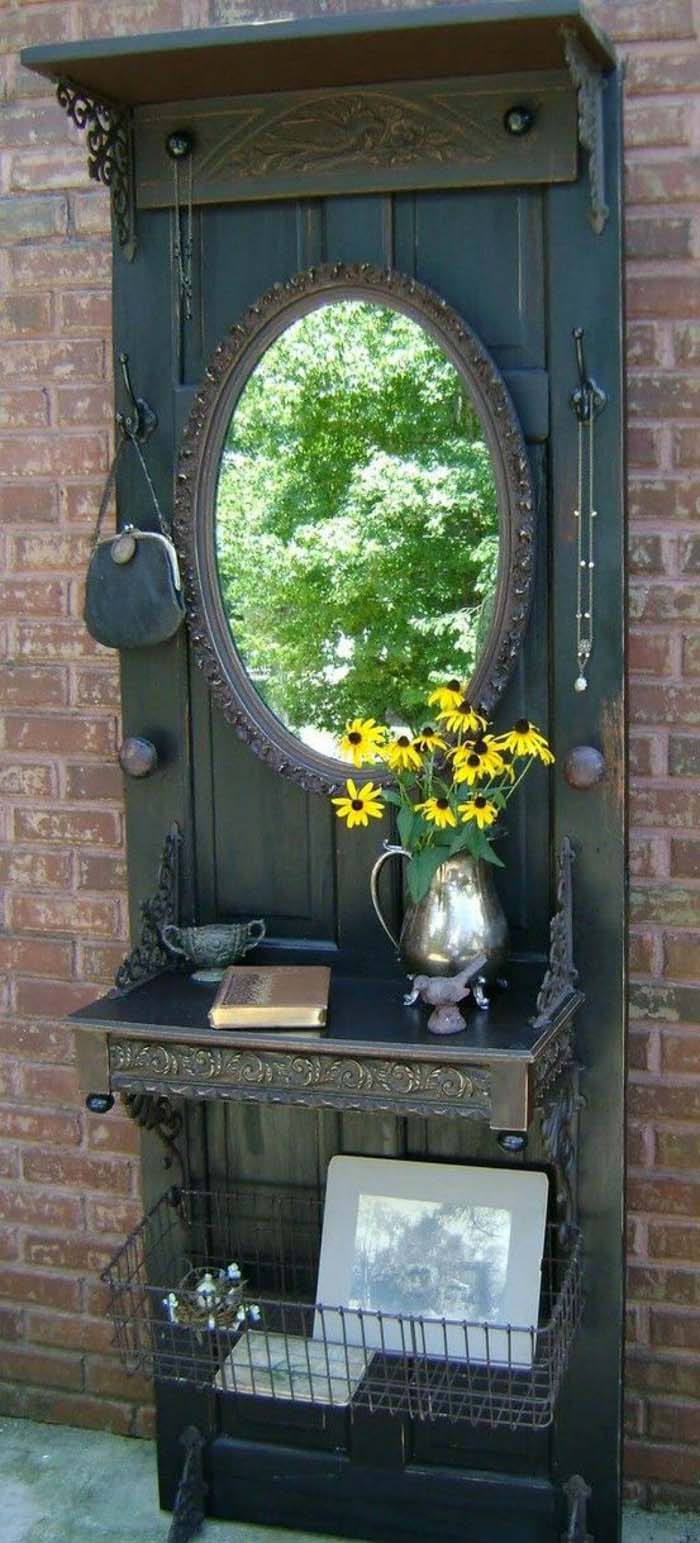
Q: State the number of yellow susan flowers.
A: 11